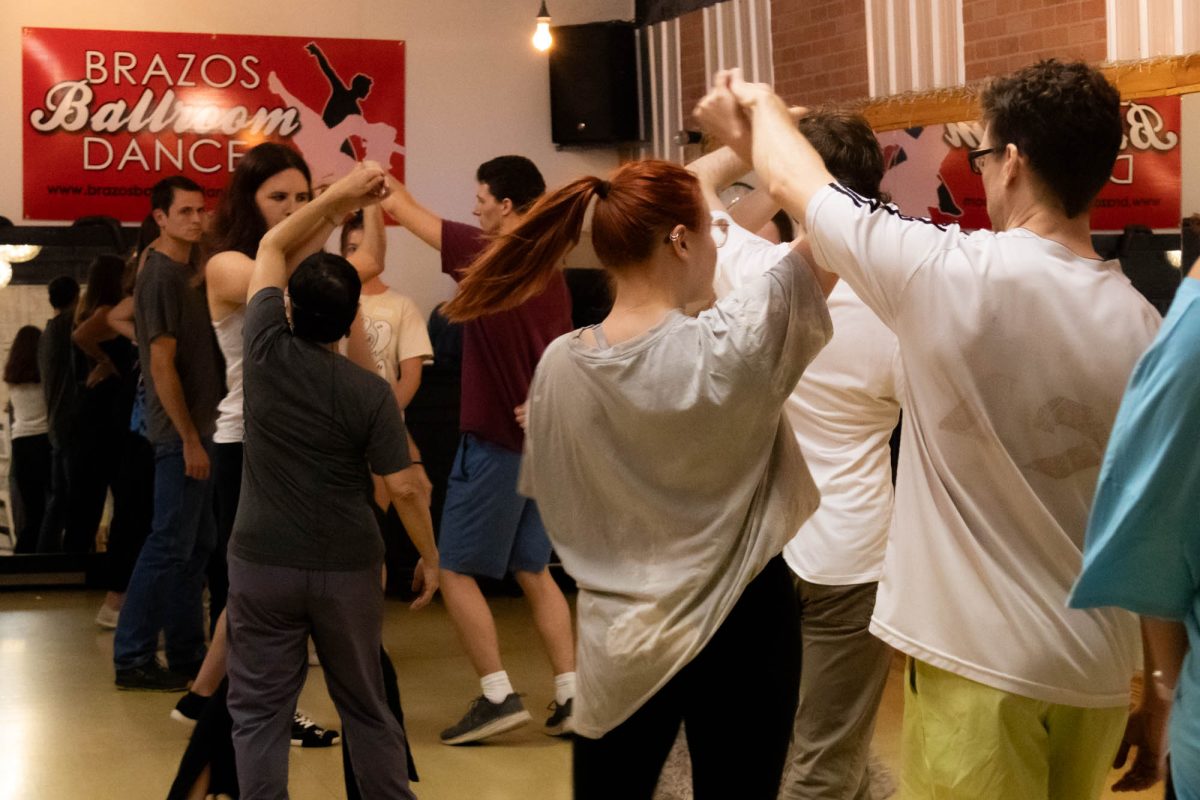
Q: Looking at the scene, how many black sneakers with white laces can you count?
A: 1